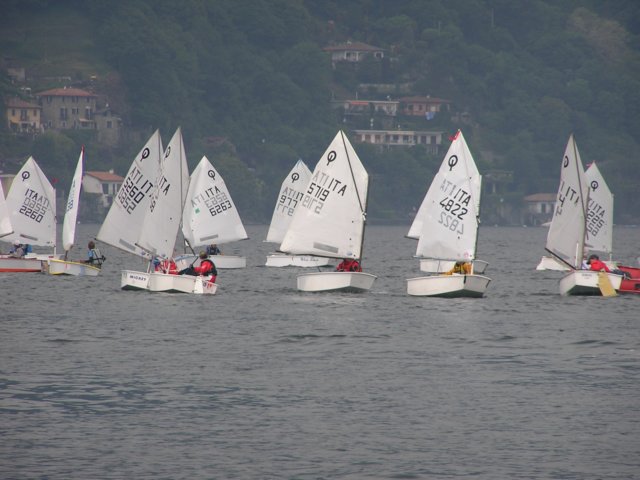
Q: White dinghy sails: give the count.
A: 12